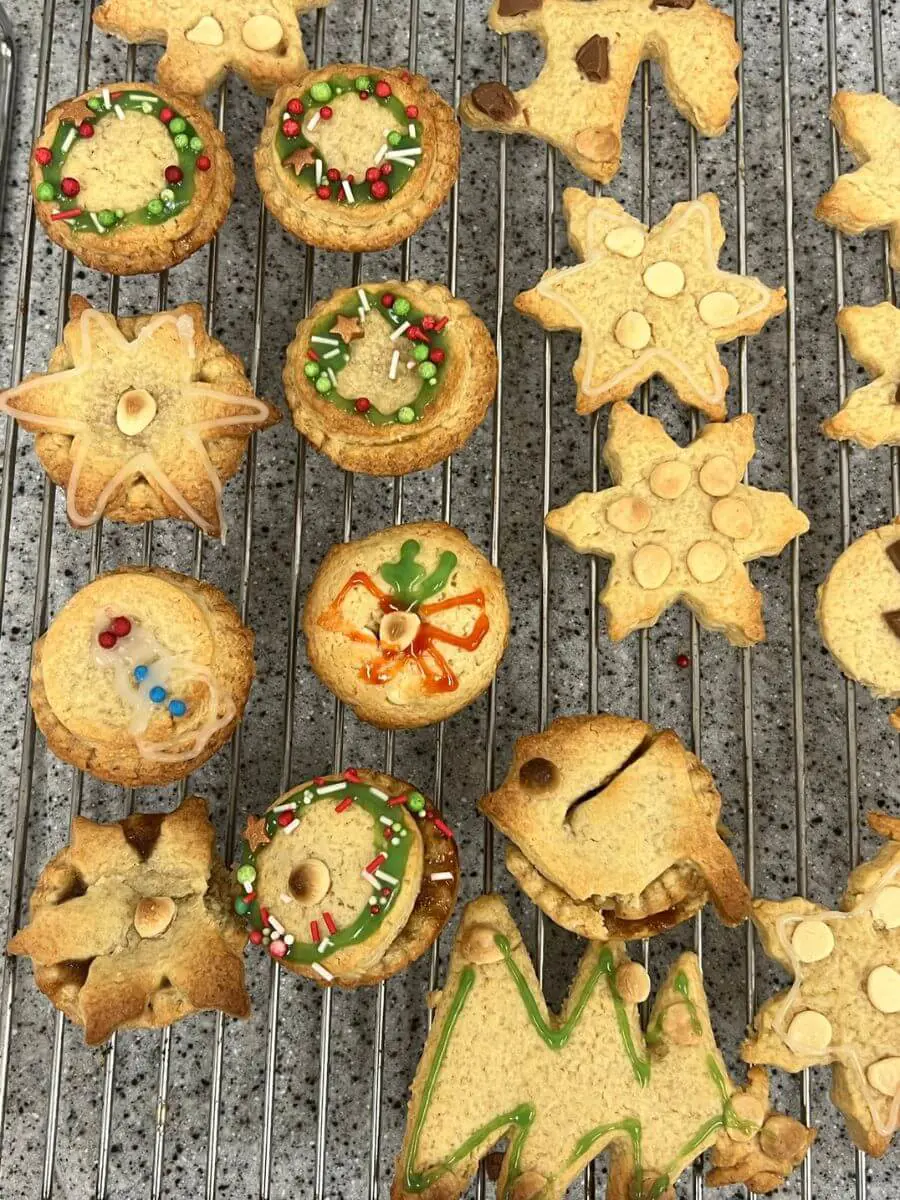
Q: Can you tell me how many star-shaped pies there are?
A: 2